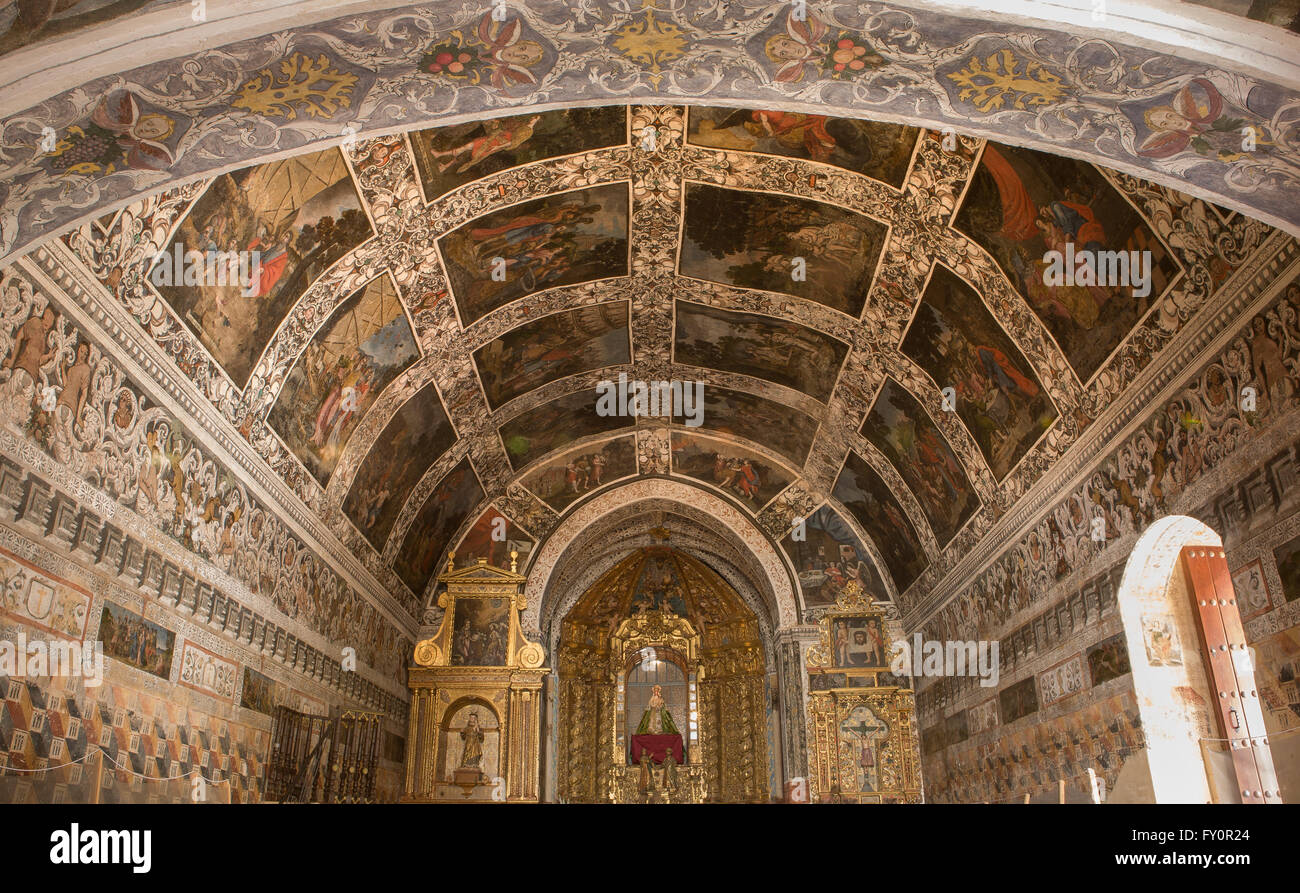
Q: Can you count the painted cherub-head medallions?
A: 4